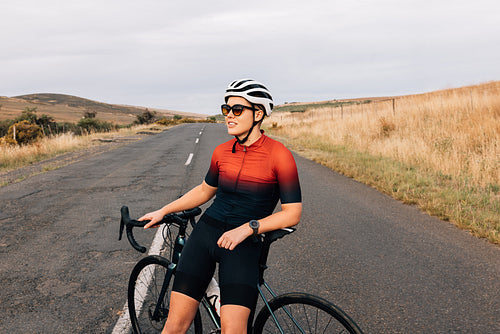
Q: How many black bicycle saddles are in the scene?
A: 1